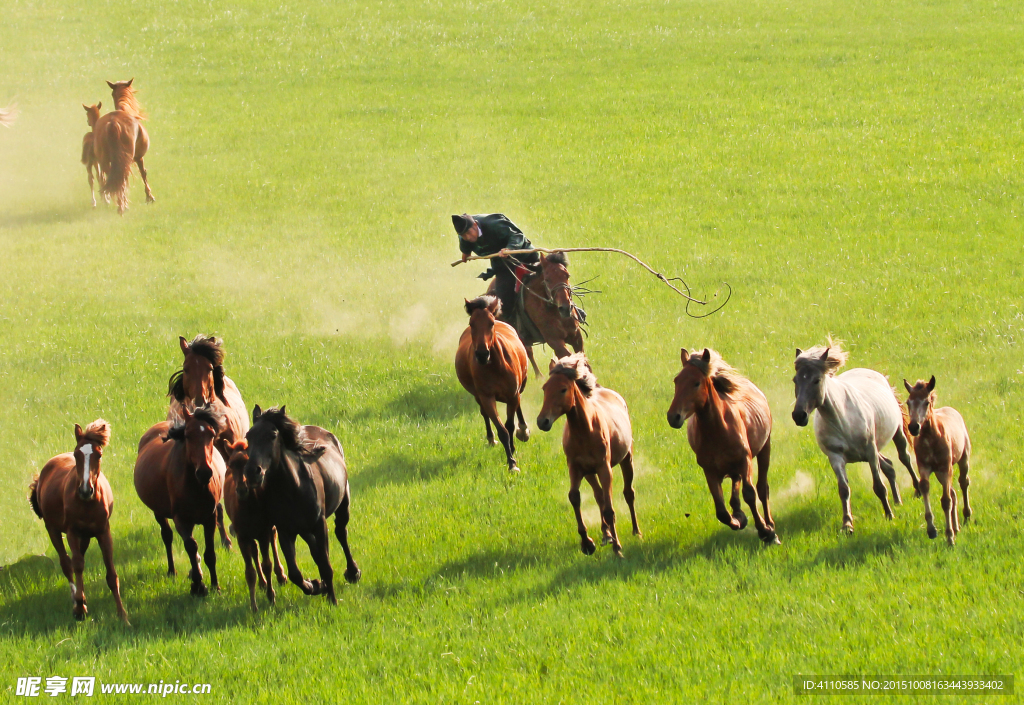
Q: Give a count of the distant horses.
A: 2